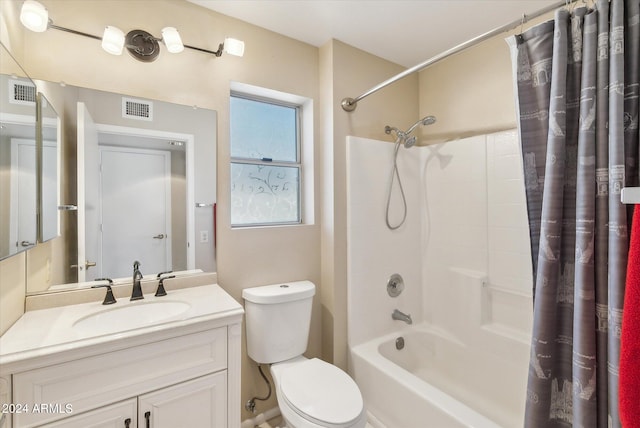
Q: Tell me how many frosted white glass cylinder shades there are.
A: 4